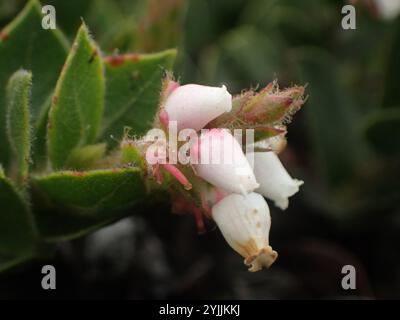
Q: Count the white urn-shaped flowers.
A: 4